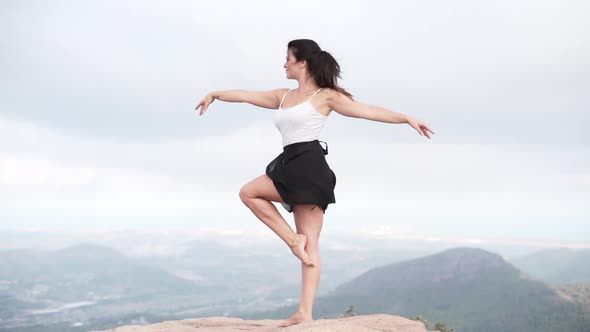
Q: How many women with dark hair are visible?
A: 1